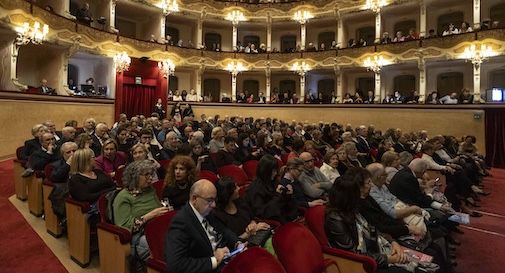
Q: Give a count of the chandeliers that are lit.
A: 11